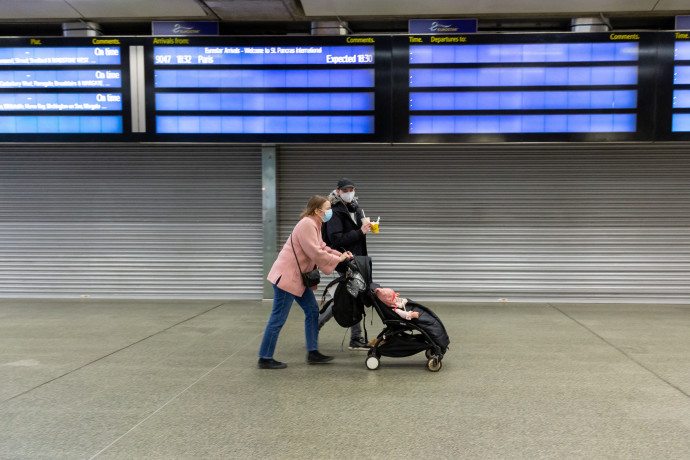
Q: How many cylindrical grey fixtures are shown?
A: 3